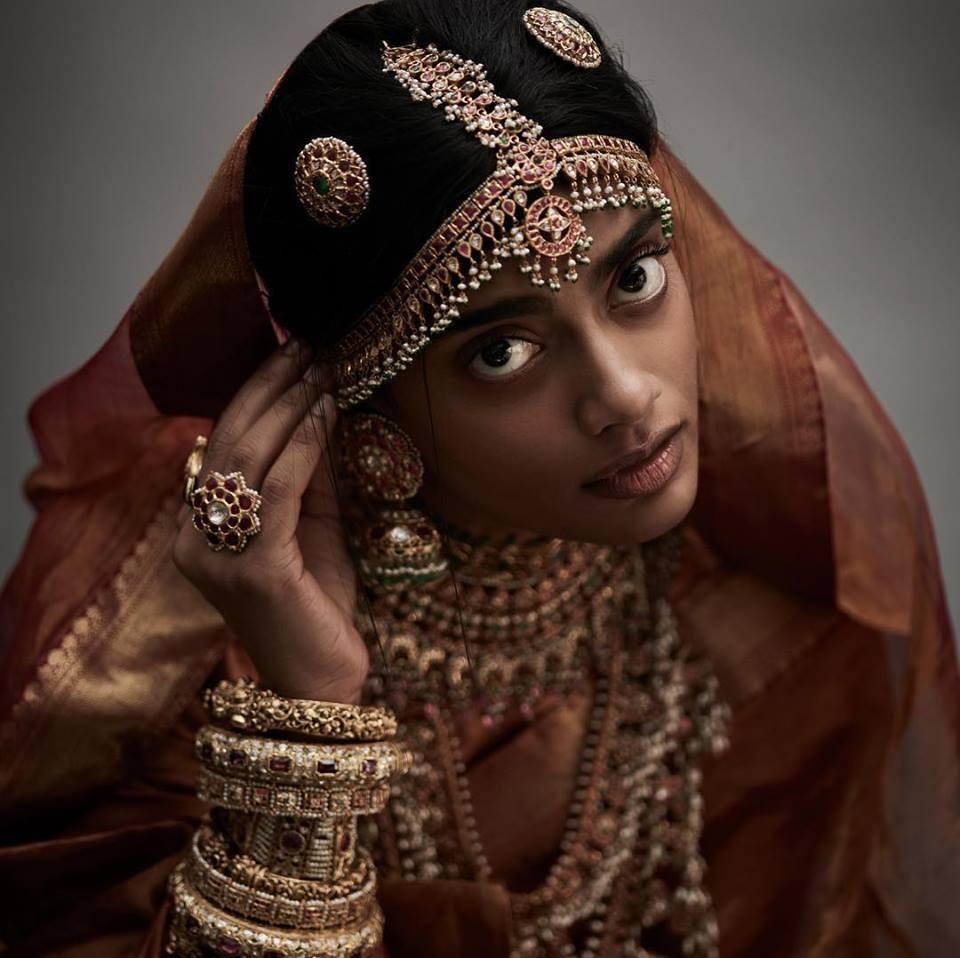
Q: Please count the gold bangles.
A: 7